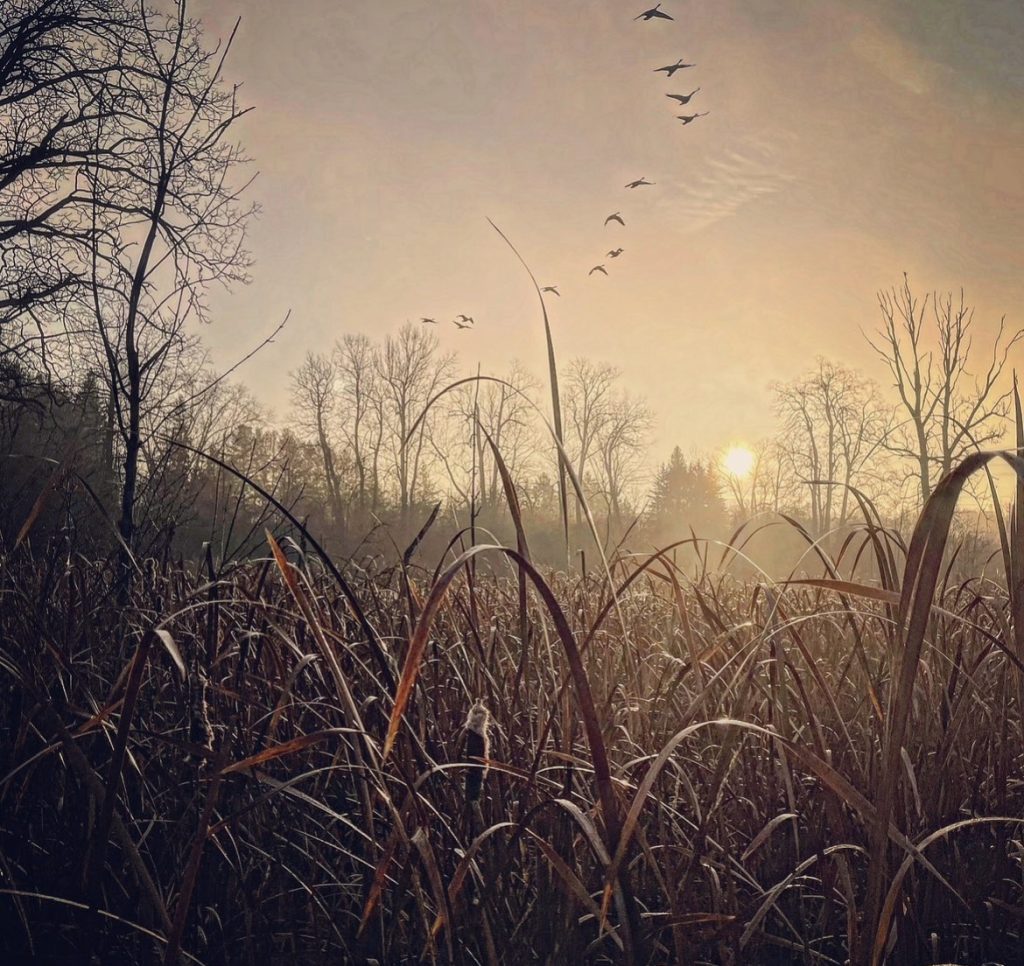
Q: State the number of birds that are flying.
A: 12